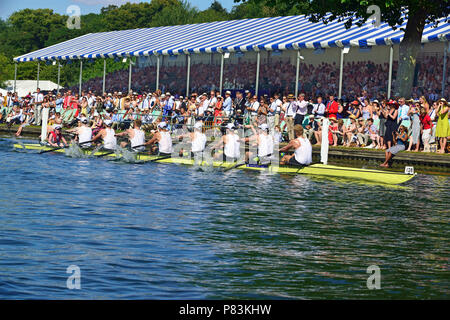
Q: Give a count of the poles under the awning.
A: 14